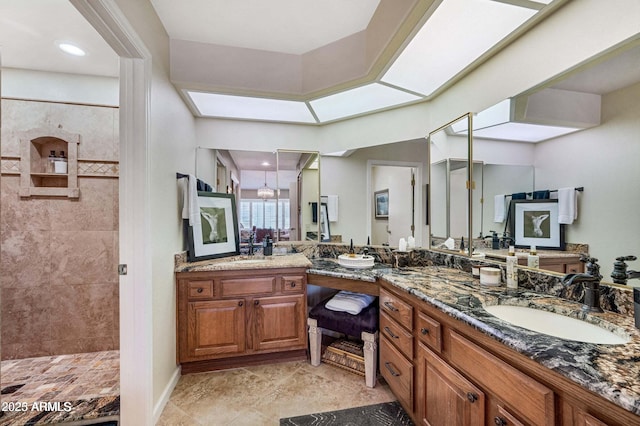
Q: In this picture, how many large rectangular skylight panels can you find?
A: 3